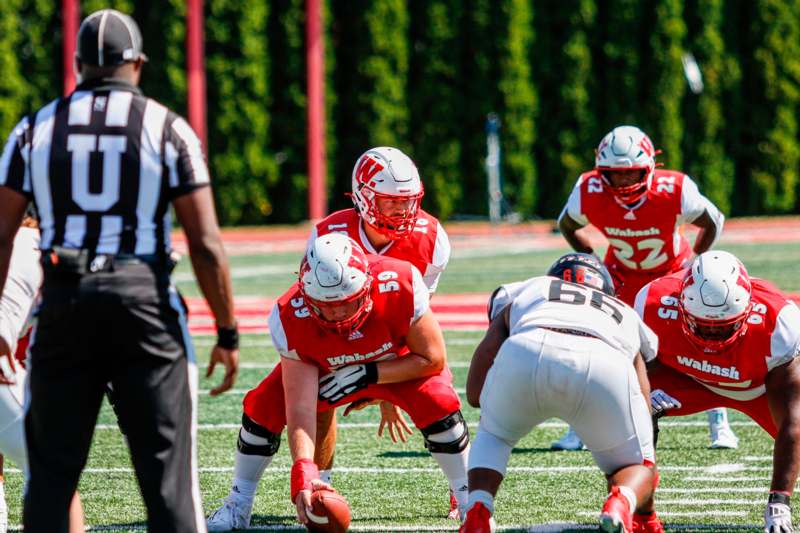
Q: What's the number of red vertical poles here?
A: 3